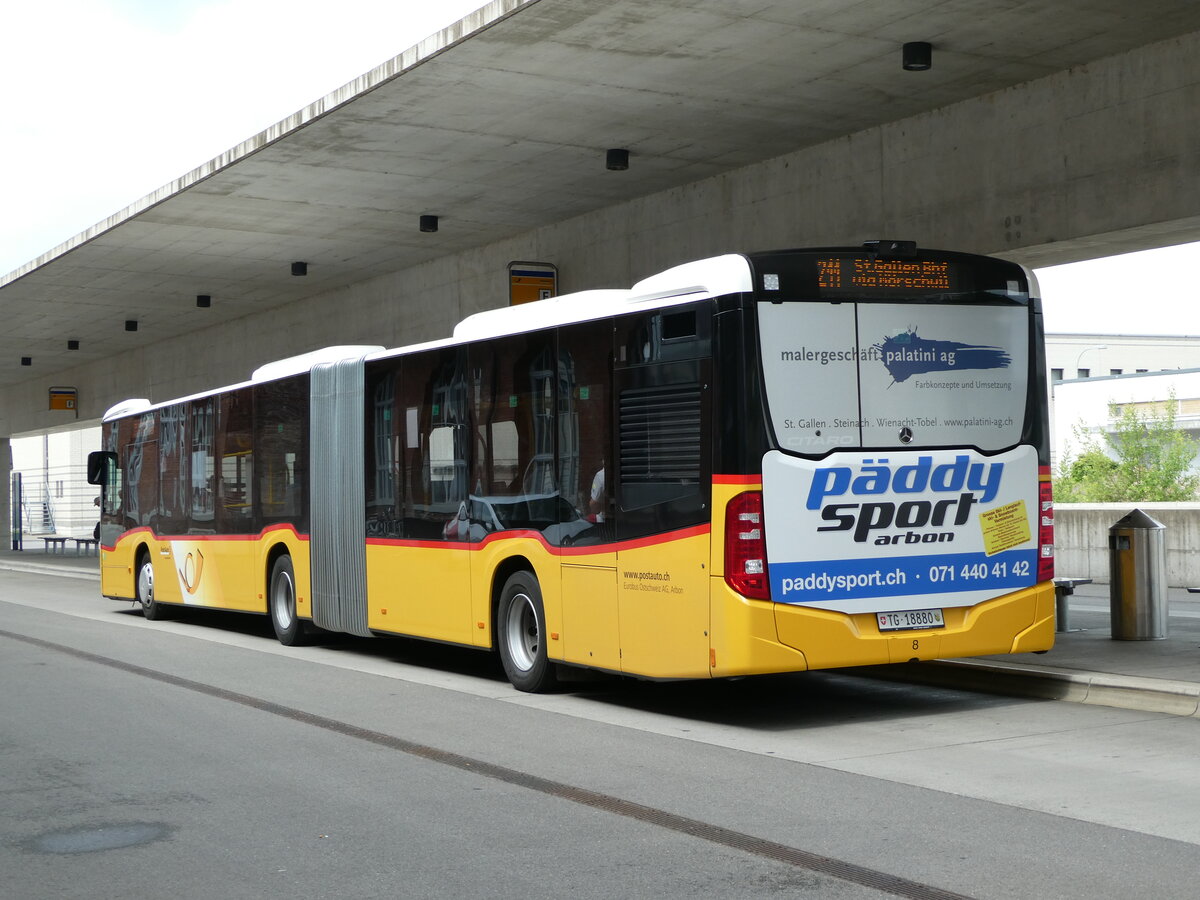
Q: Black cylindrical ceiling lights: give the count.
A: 8